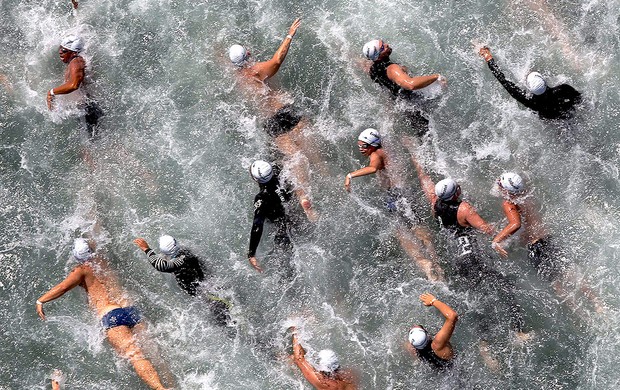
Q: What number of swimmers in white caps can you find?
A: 12